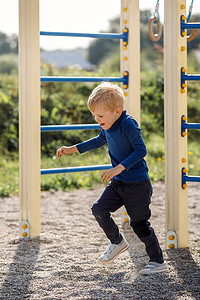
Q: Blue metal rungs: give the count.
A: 8